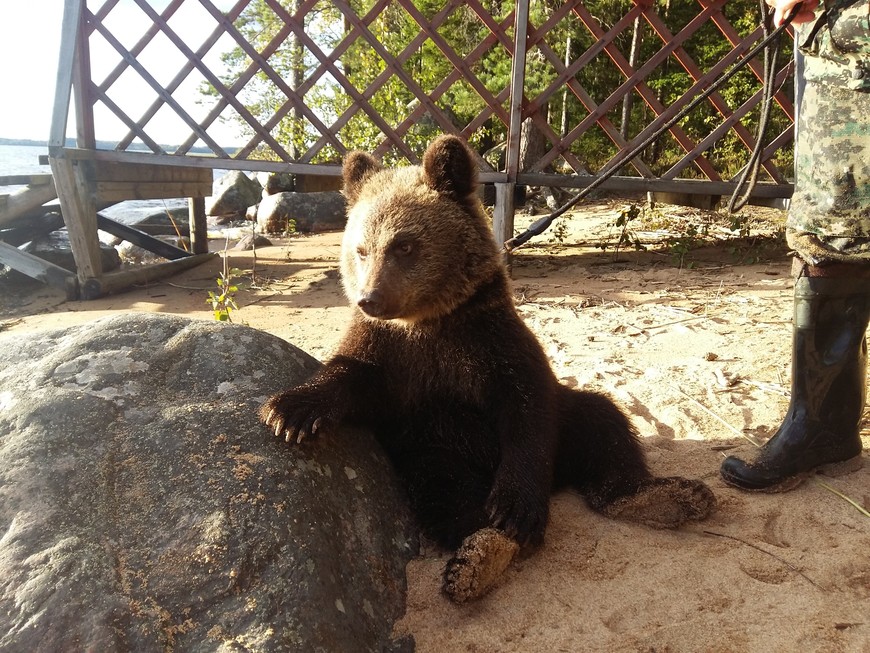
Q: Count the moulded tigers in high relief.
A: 0